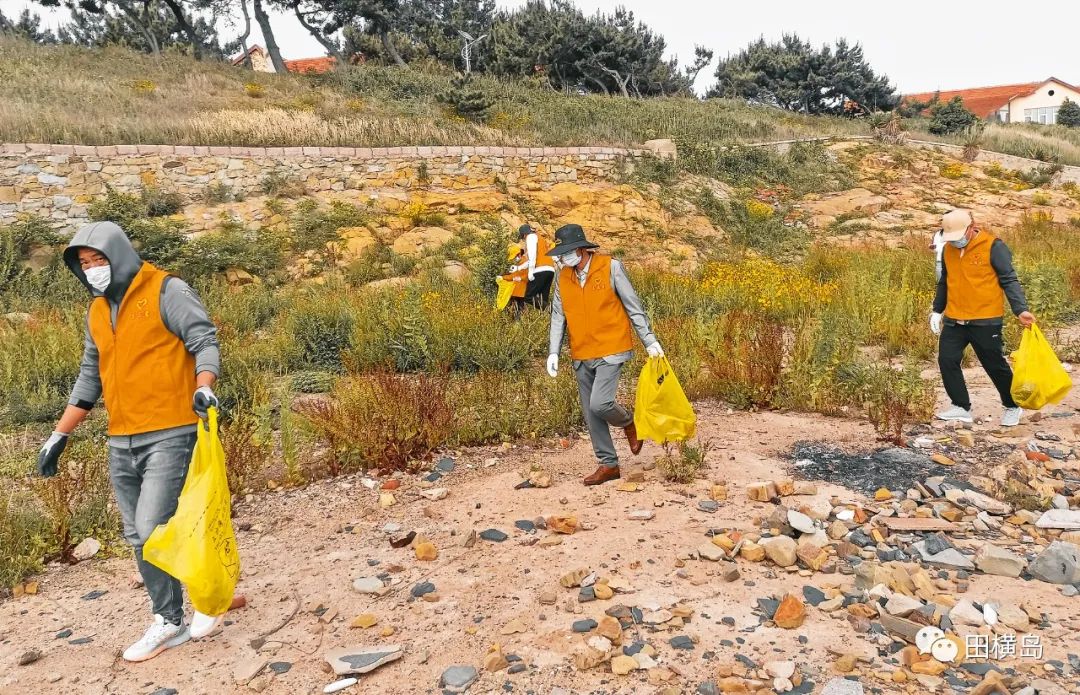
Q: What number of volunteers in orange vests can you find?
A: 5